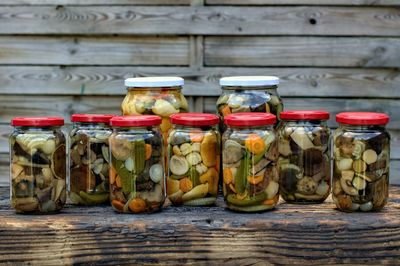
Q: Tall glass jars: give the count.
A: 2